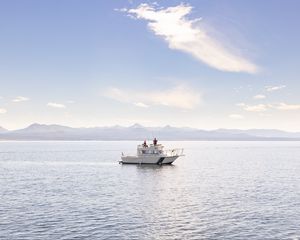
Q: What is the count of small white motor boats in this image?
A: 1